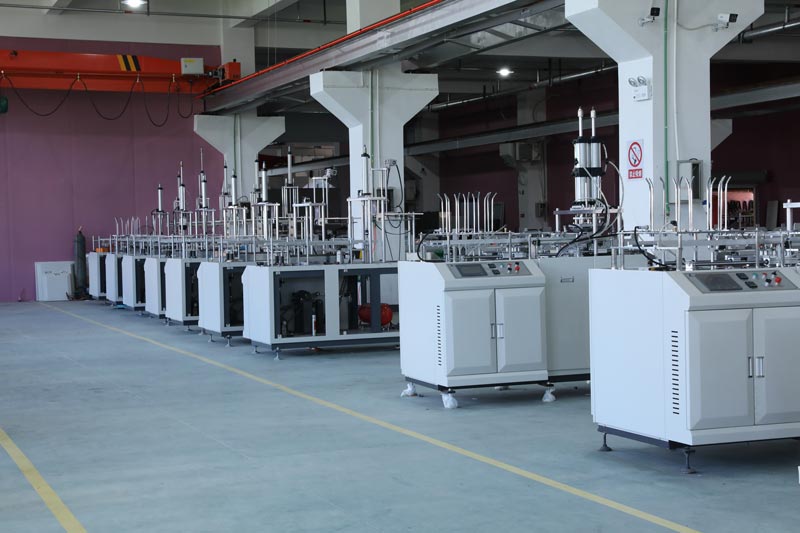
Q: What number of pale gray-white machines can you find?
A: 9